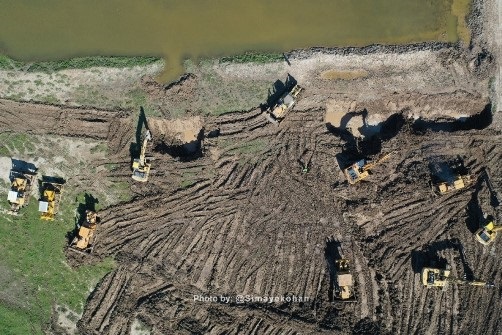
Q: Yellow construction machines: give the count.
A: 10